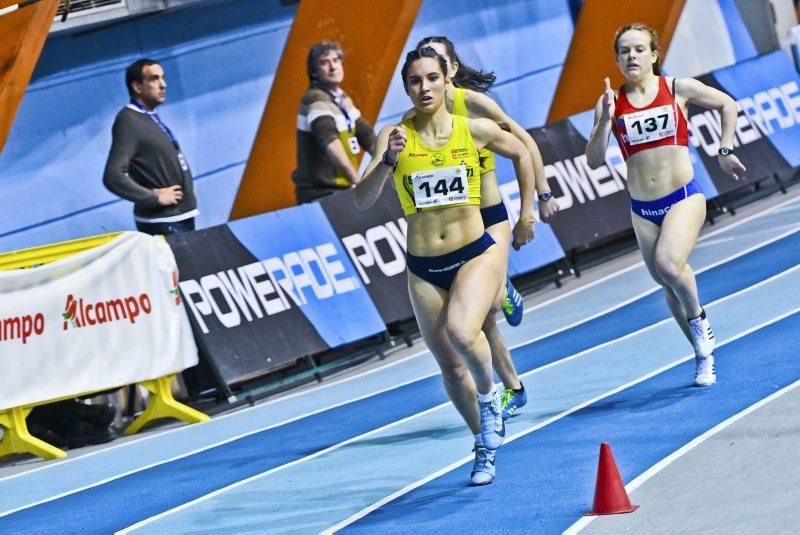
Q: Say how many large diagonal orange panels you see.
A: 3